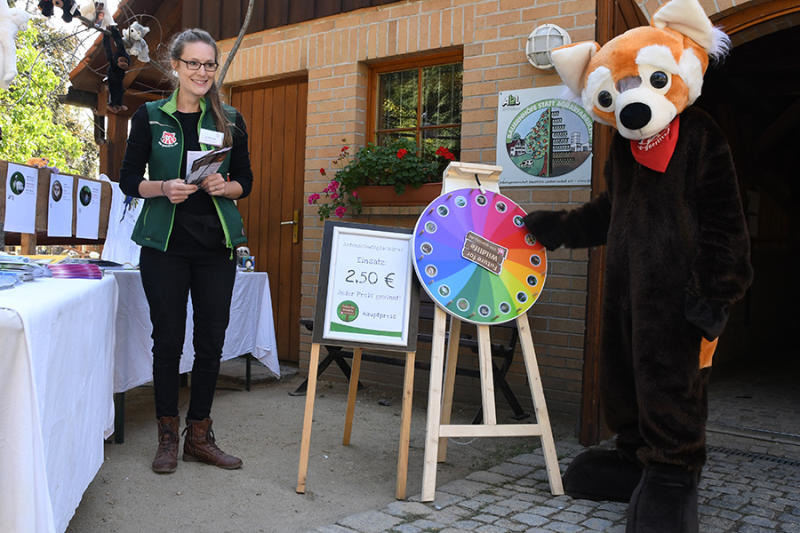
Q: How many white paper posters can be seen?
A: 3